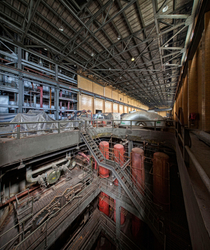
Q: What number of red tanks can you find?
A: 4